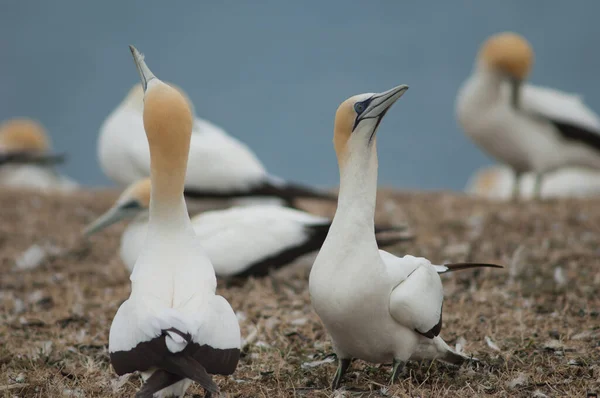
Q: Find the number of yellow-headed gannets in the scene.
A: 7